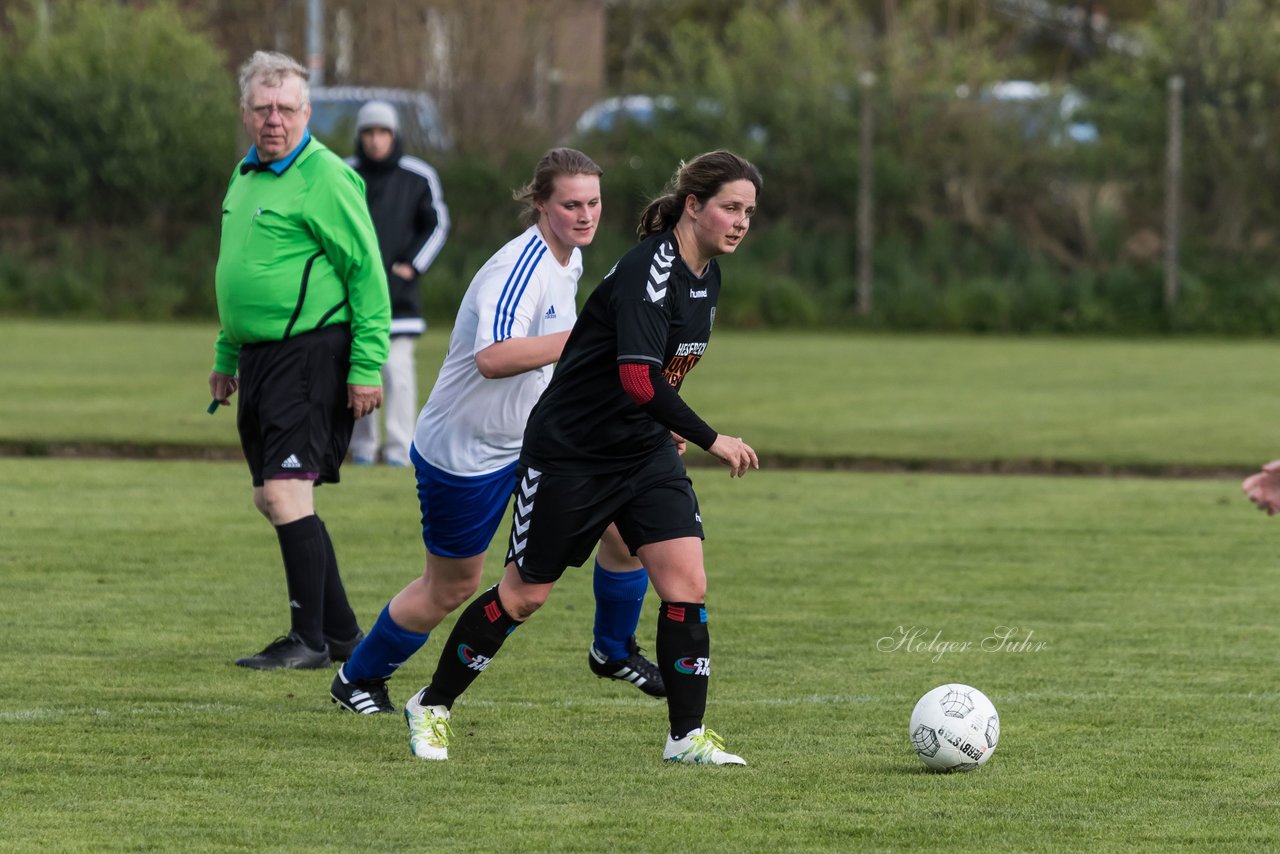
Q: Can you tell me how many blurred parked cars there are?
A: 3